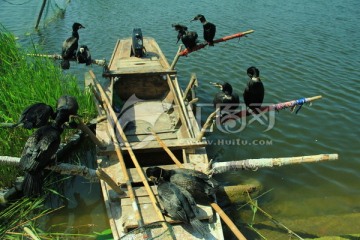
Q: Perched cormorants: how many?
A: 11